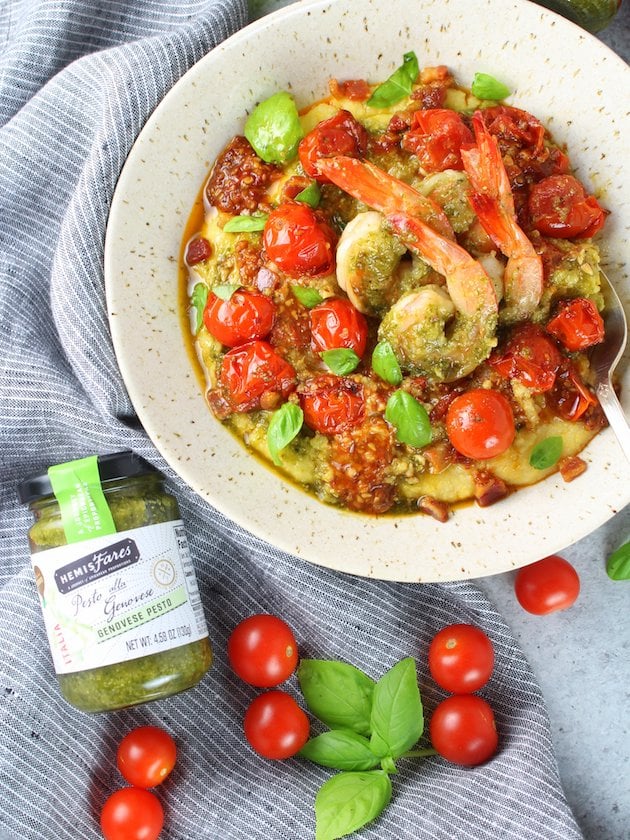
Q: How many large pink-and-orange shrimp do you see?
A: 4